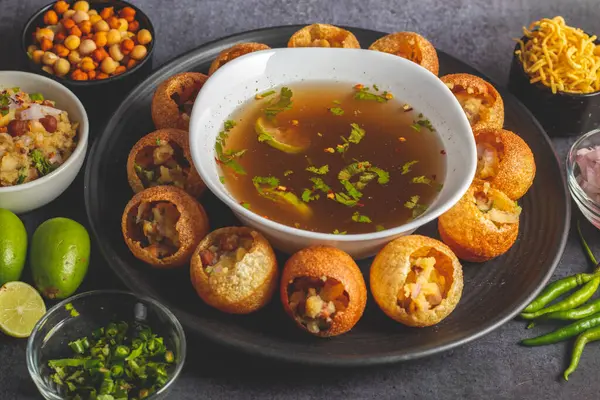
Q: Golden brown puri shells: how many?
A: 12